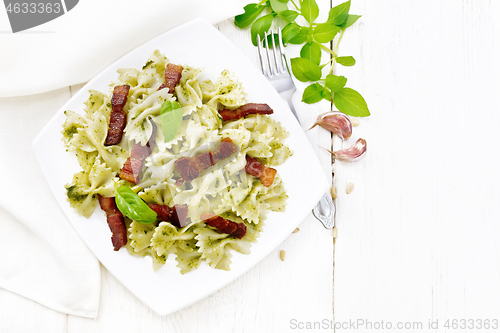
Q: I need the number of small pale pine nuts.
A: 6